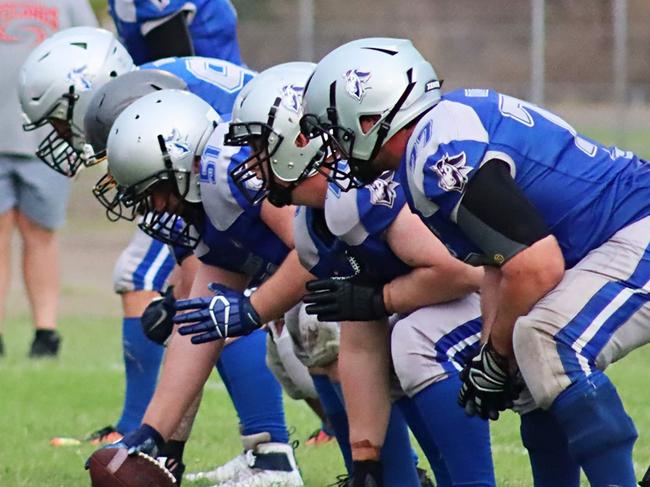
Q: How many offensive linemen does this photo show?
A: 5